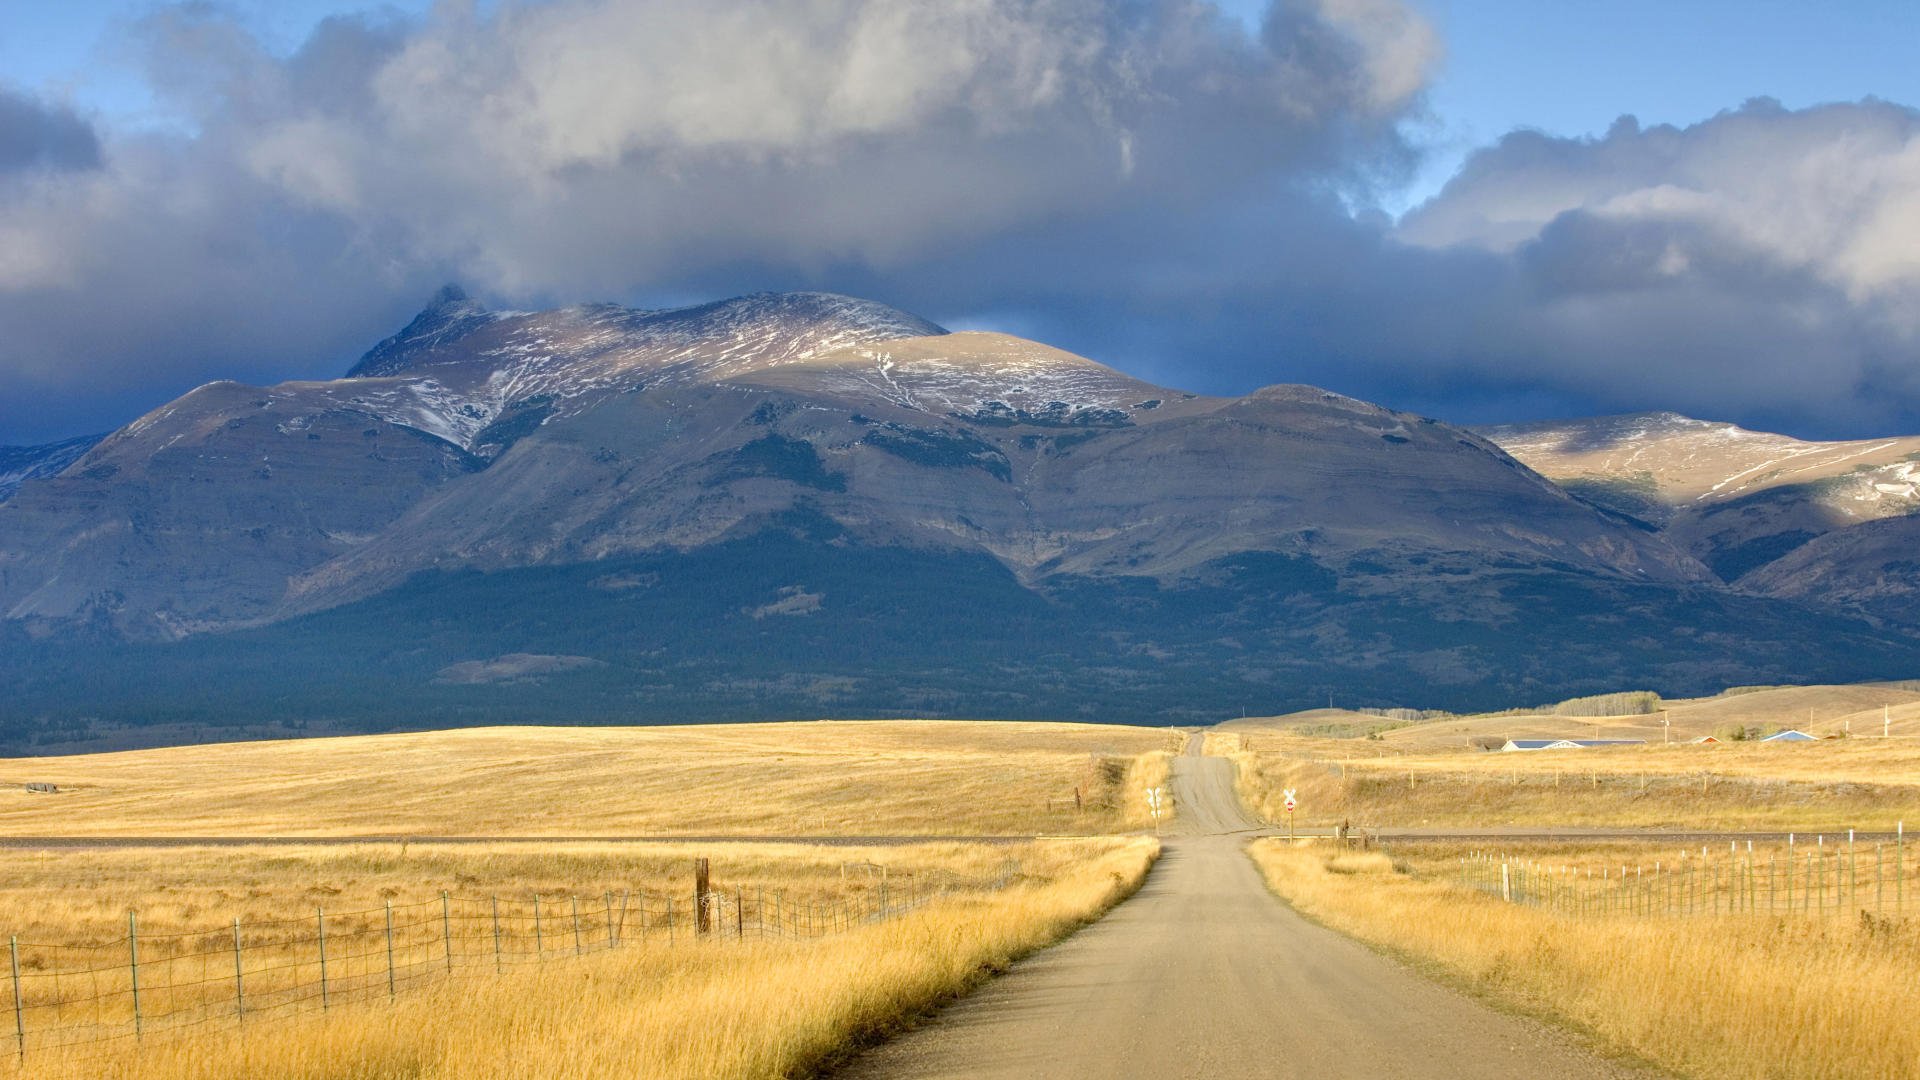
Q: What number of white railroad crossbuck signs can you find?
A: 2